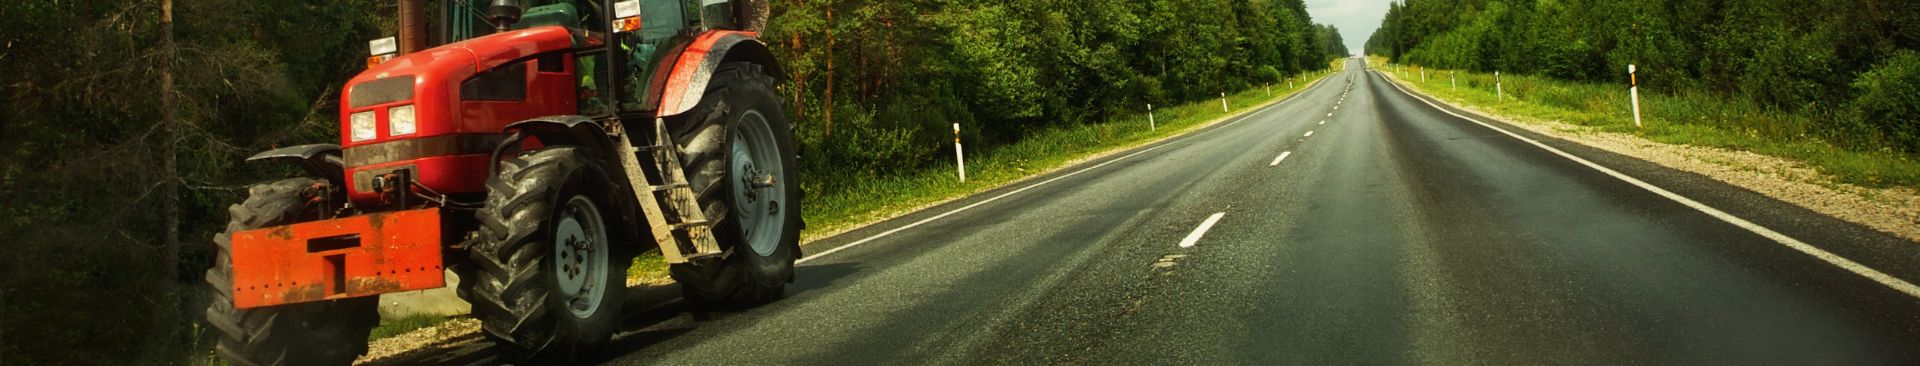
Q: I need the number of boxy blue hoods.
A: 0